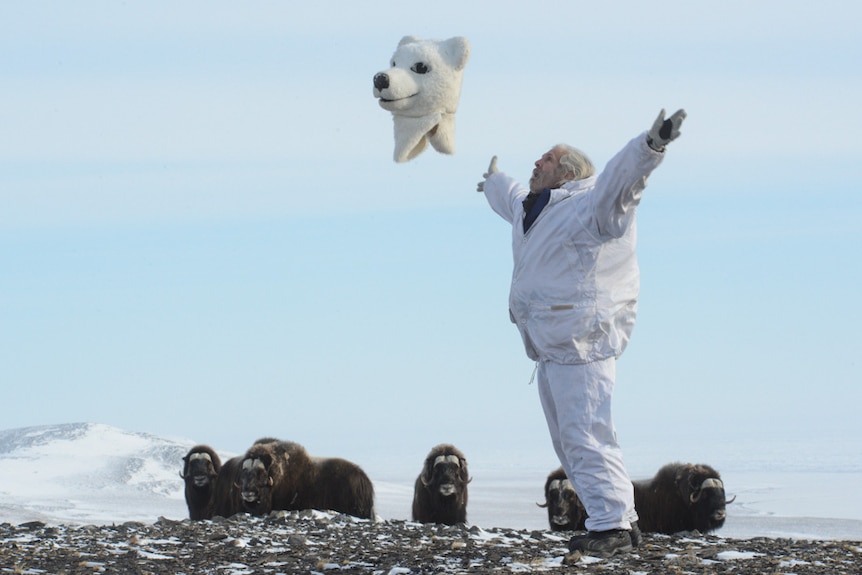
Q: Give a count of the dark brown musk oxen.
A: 5